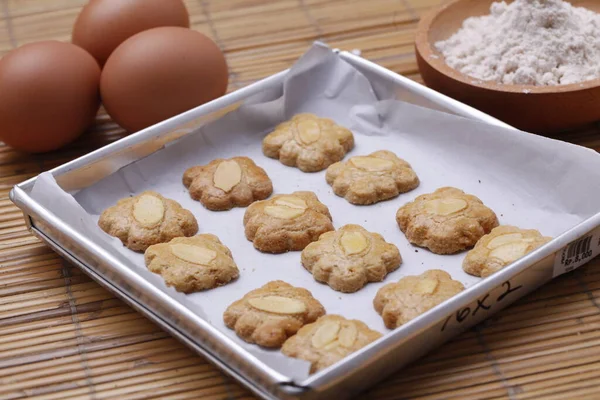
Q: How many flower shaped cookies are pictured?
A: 12